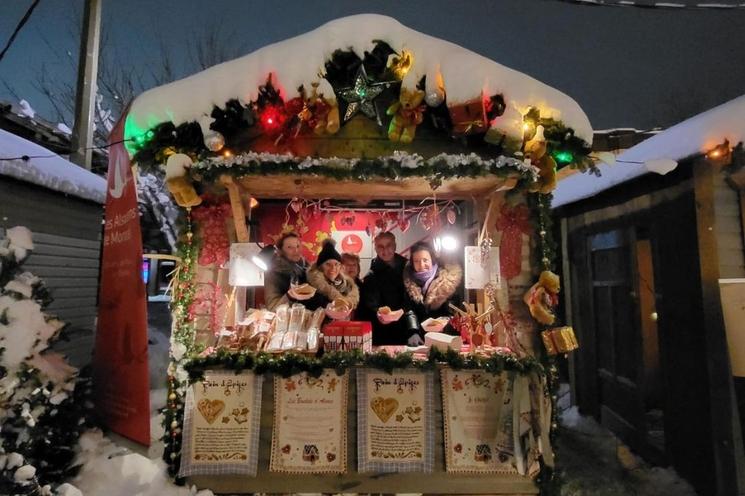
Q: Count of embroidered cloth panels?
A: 4